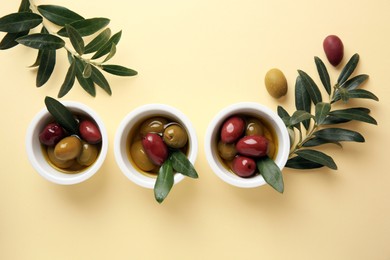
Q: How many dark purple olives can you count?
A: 7